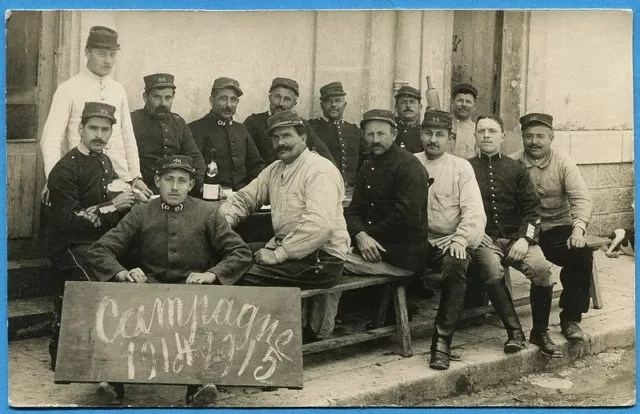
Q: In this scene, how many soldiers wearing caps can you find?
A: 13